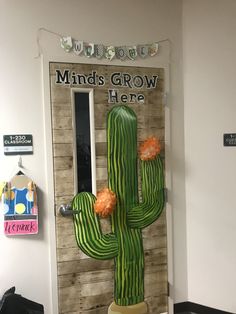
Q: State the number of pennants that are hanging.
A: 9